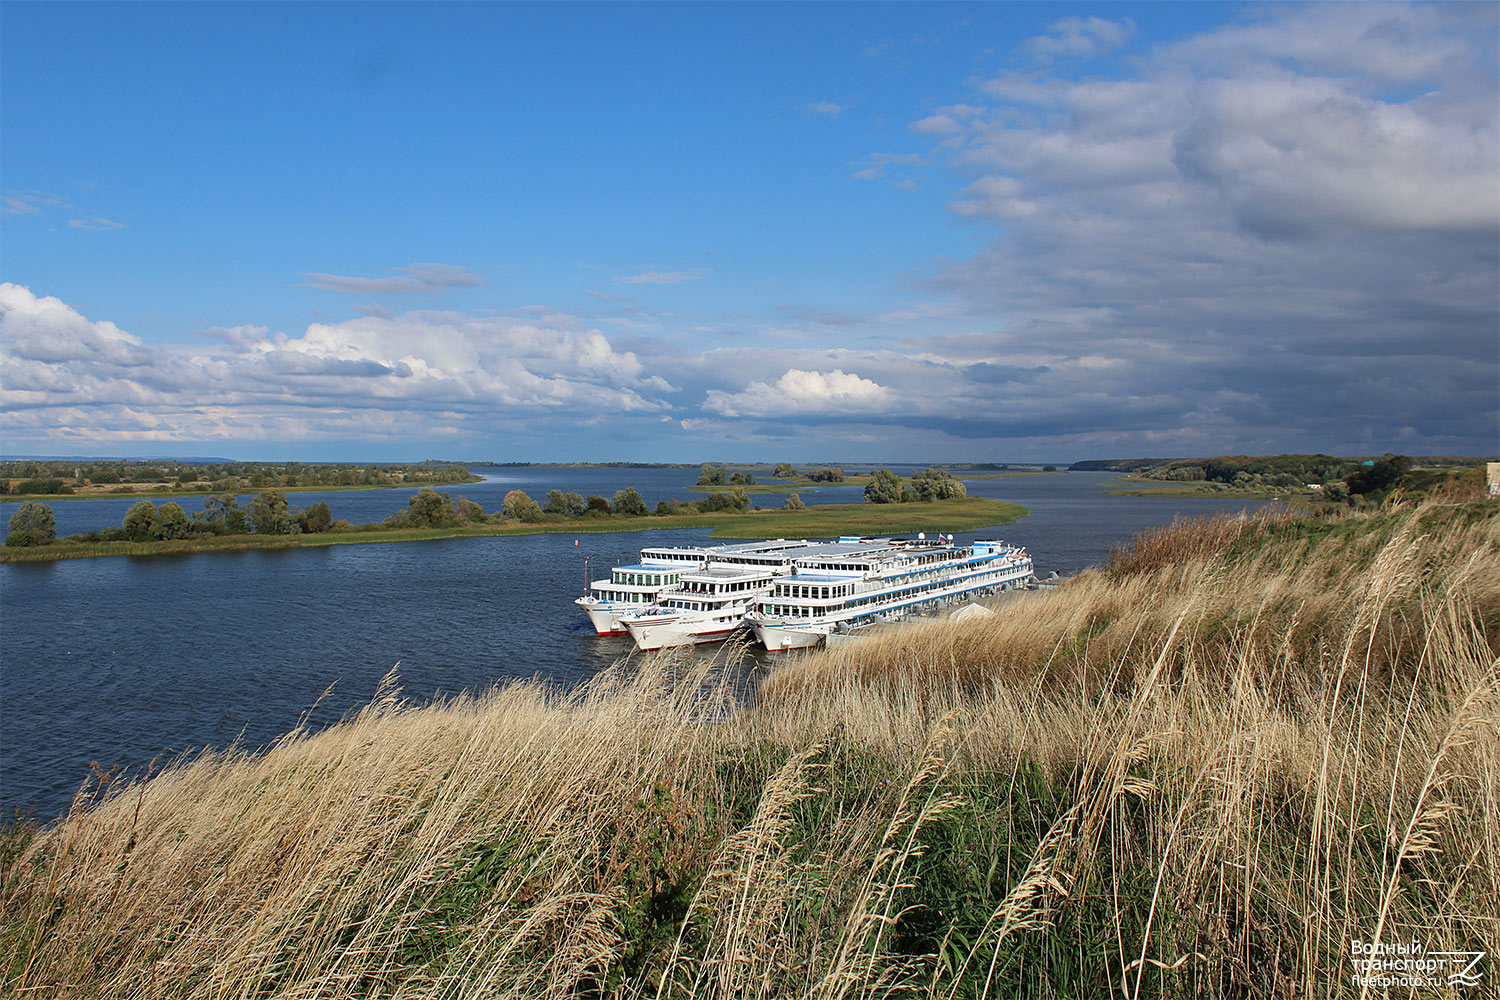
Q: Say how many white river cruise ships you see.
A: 3